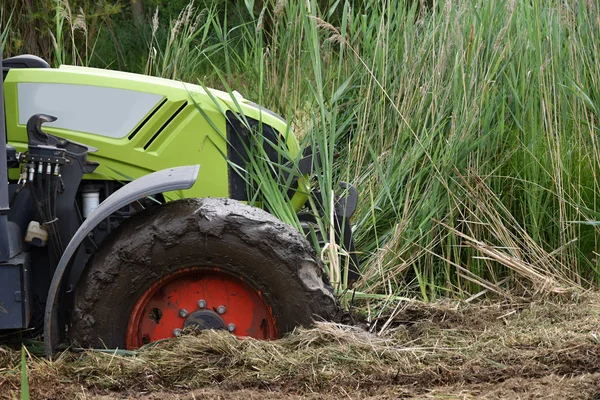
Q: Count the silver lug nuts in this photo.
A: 5